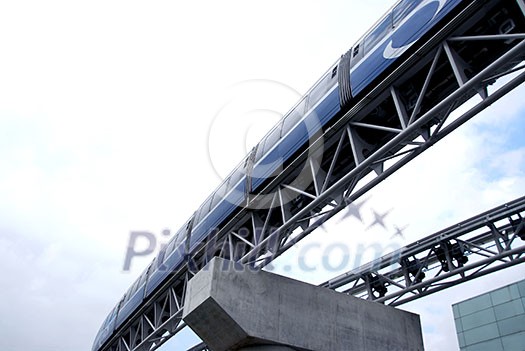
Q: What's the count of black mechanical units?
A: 4